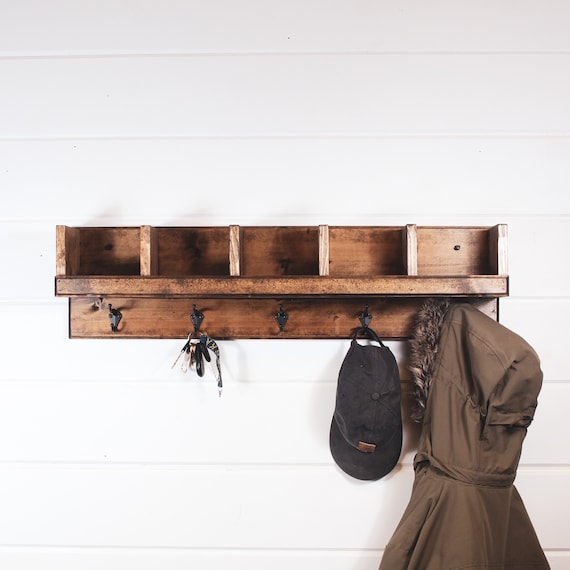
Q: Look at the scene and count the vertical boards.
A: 6